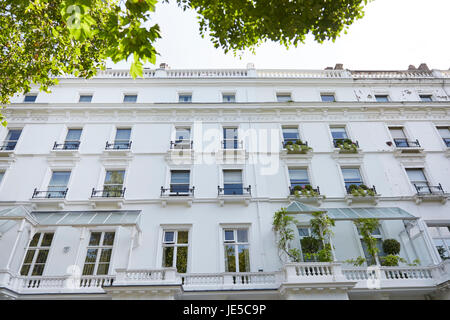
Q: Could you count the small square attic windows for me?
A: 9